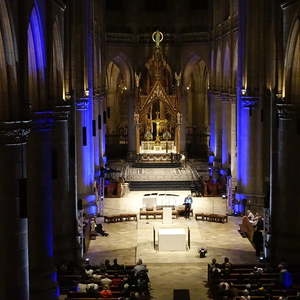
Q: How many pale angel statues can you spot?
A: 2